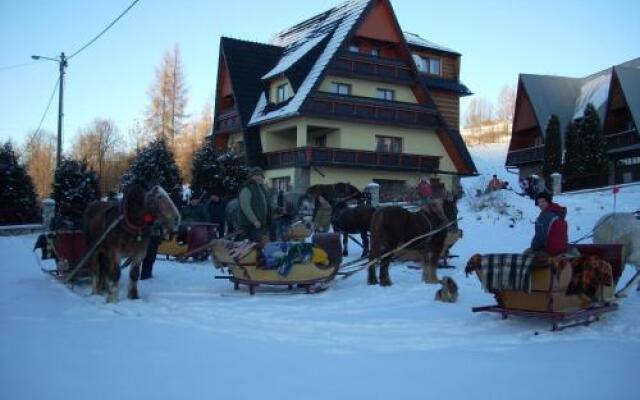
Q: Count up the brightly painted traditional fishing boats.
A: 0